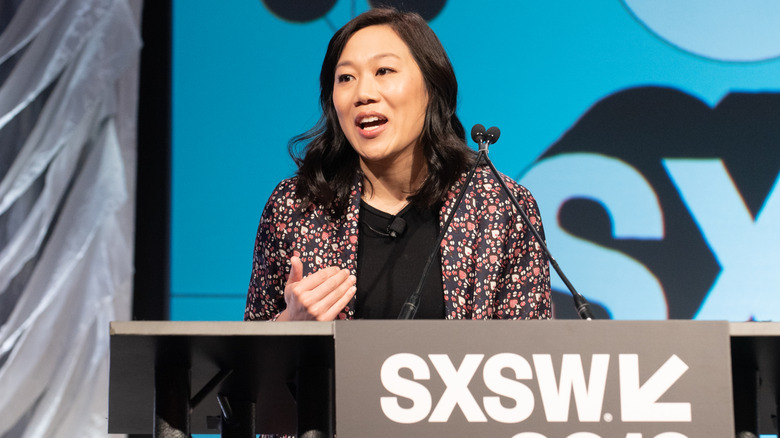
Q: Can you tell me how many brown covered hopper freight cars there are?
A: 0